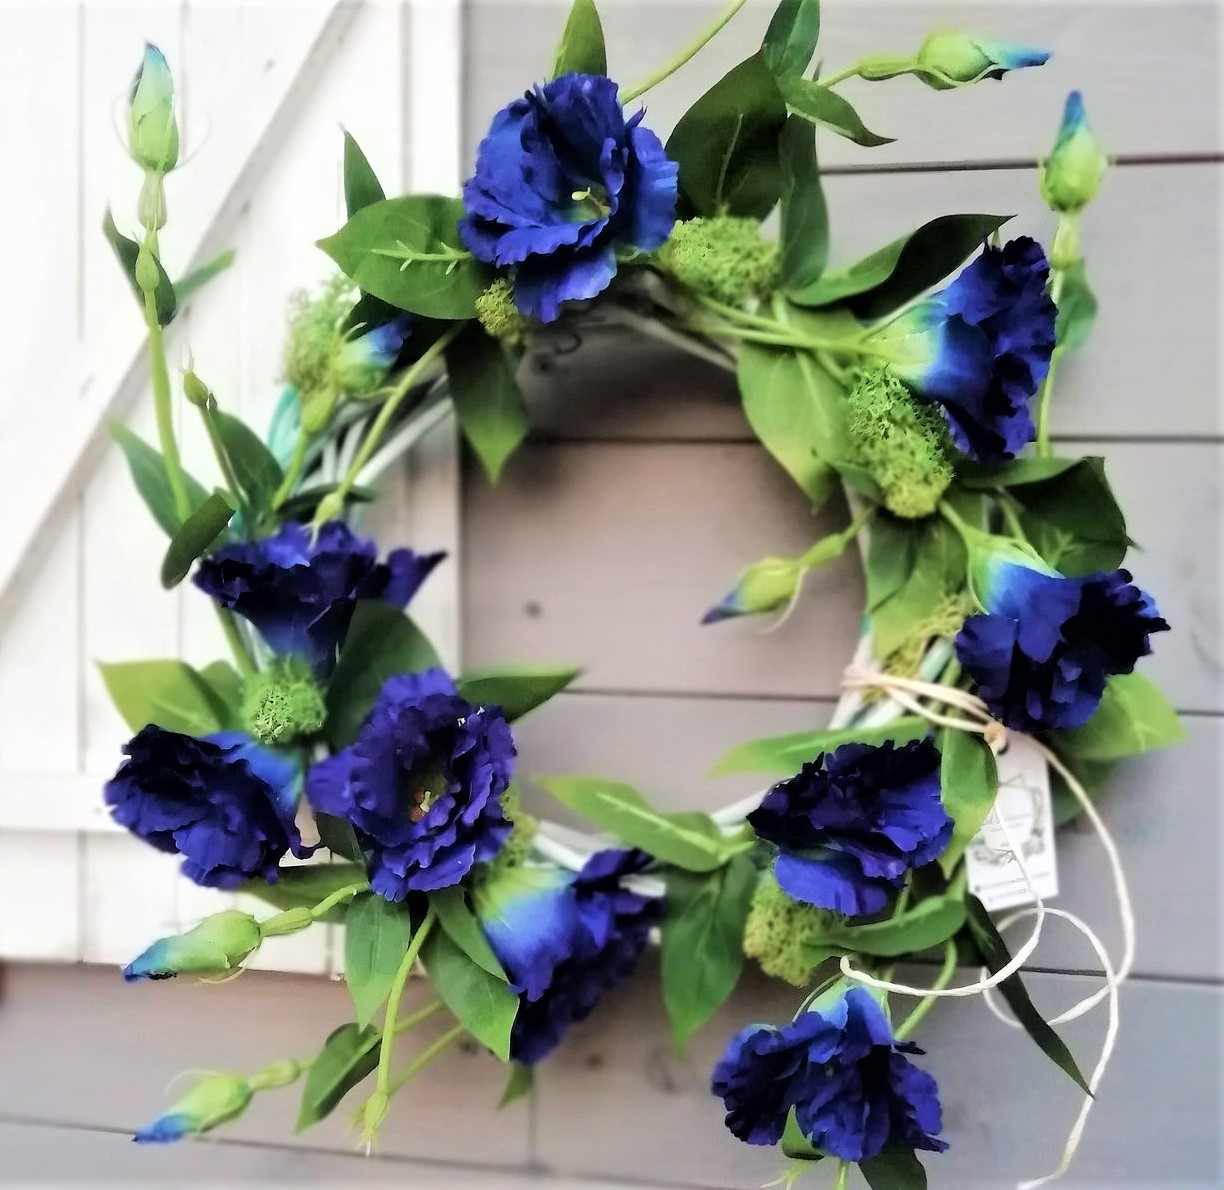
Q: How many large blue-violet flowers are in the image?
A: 9